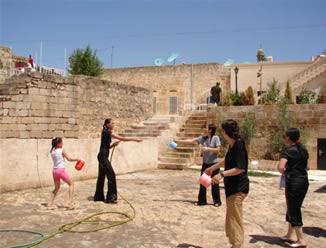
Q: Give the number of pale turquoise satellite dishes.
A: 3